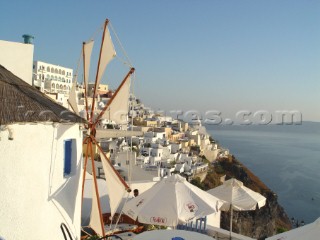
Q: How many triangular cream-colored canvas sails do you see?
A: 6